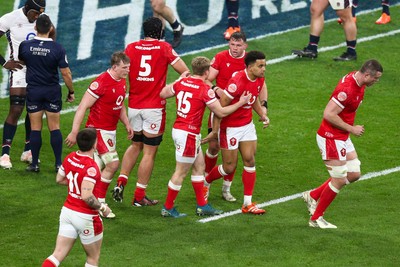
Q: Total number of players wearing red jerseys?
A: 7